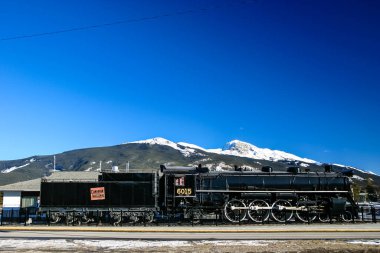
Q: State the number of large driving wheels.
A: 4